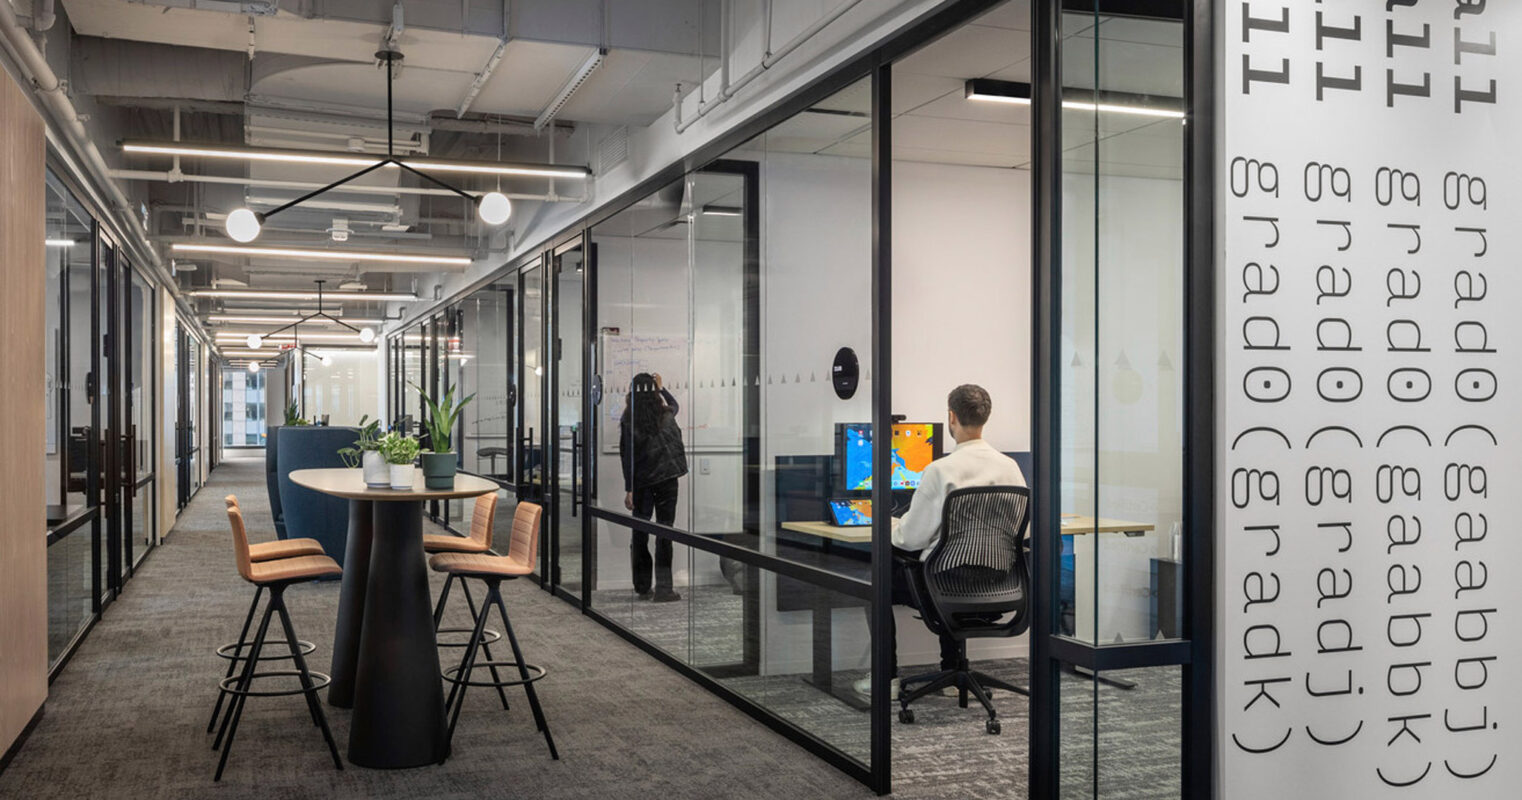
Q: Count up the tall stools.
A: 4